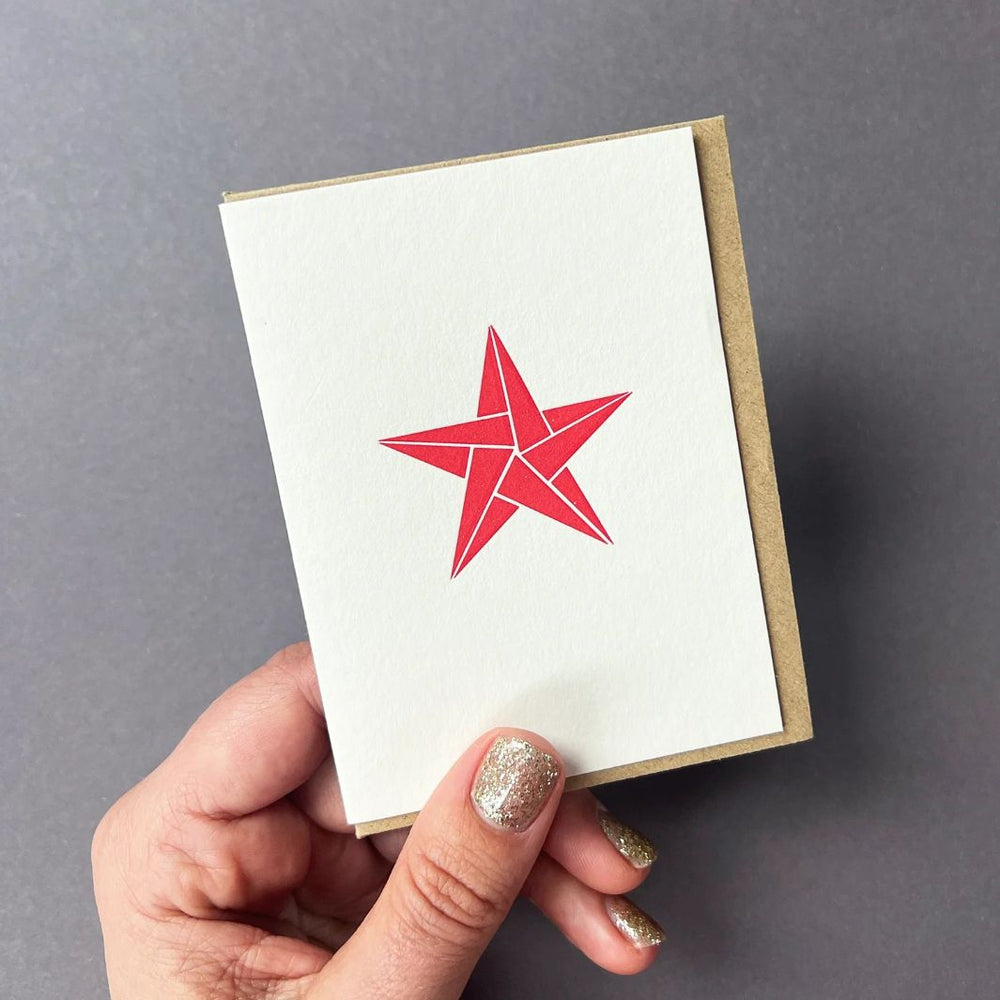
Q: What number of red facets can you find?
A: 10